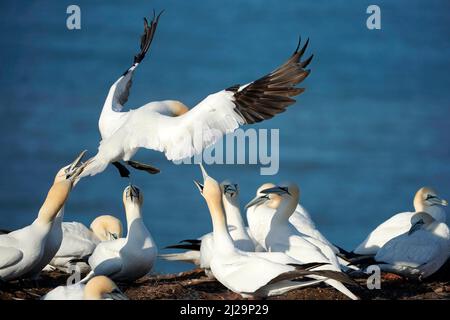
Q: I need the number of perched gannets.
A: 10